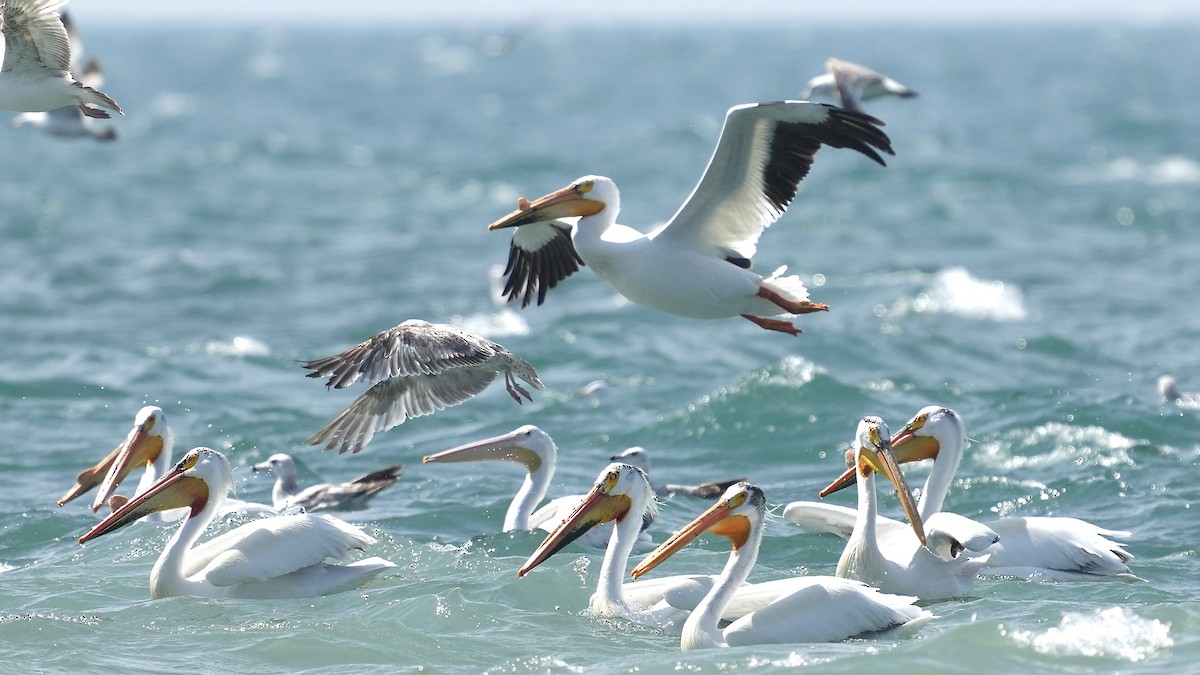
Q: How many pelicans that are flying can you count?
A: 1